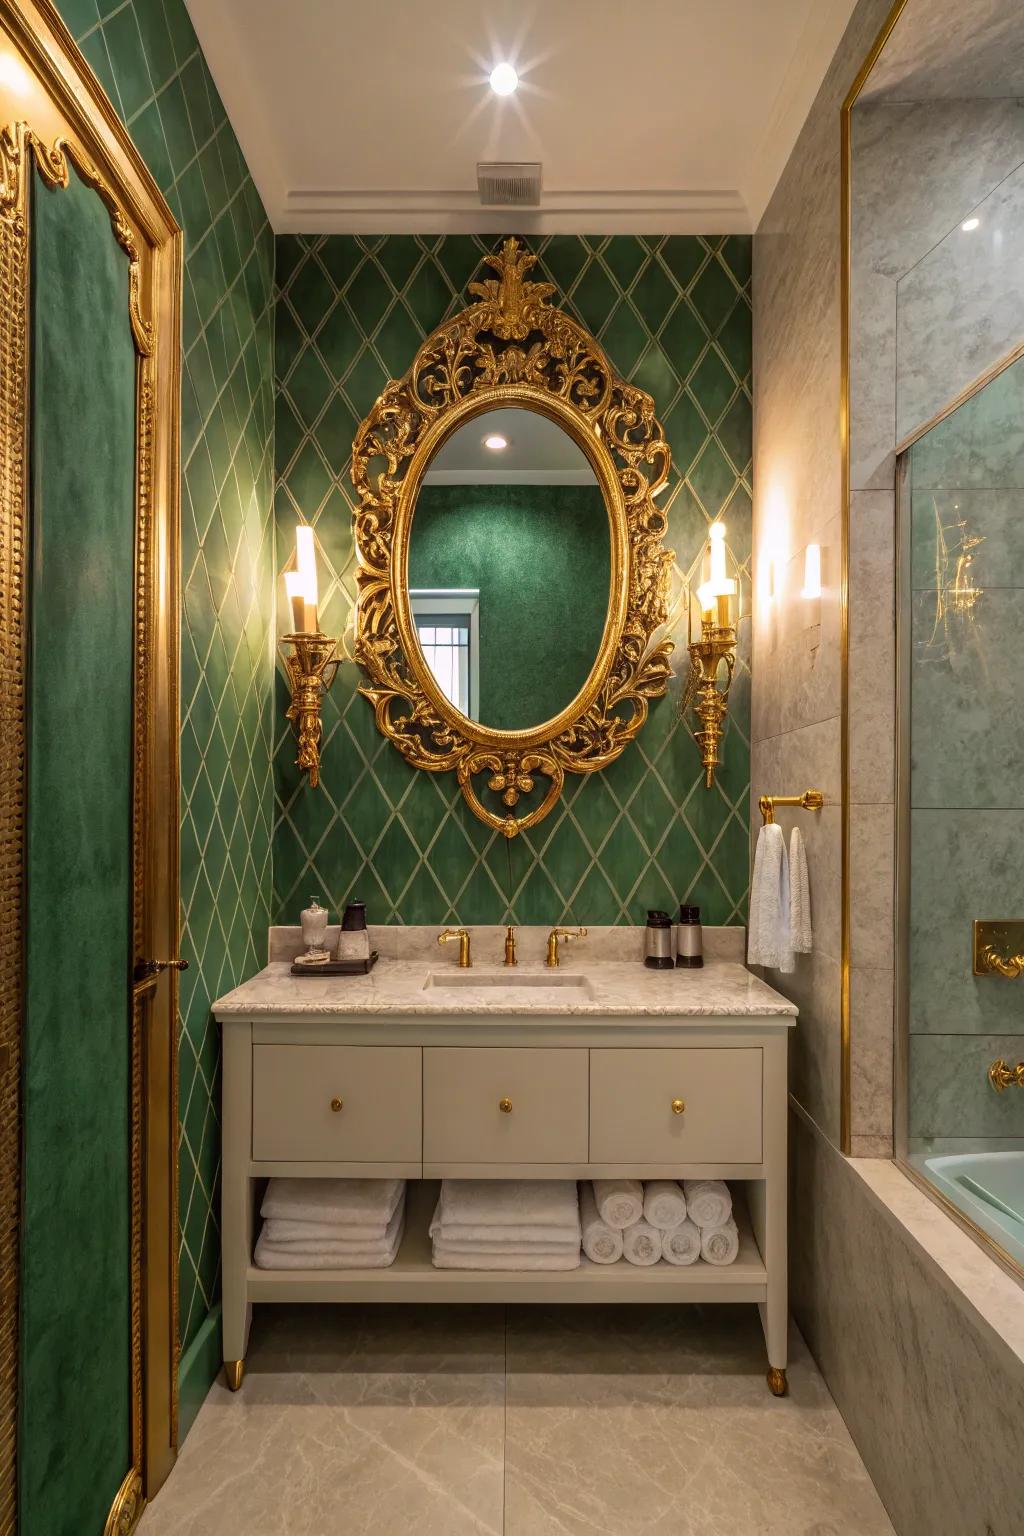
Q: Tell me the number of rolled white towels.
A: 7